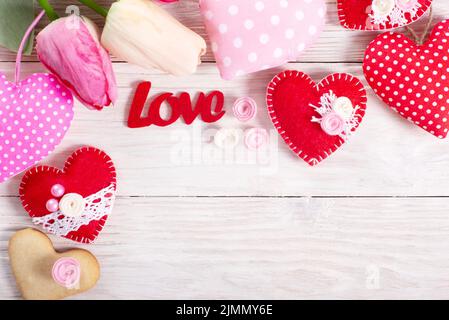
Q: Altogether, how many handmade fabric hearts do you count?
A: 6